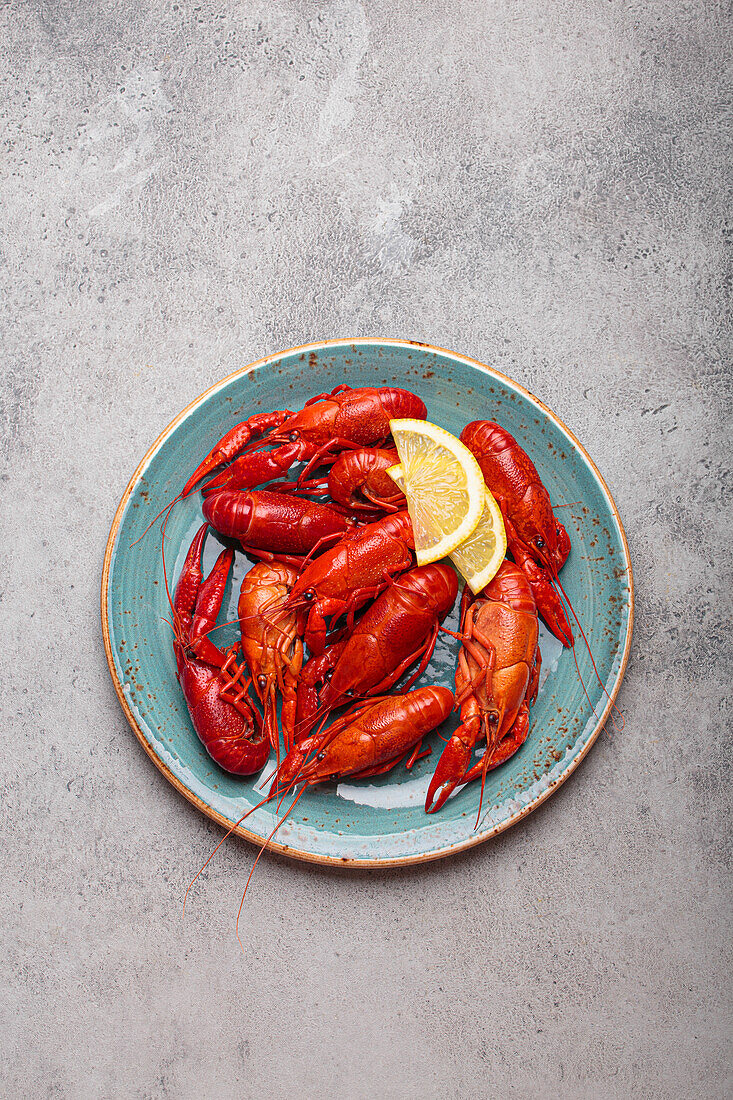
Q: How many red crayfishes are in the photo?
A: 10